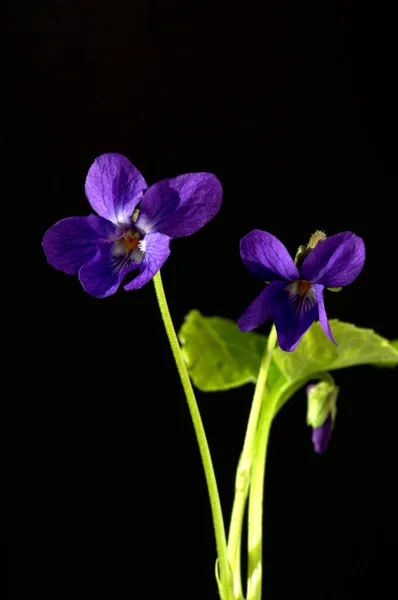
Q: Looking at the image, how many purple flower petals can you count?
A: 10